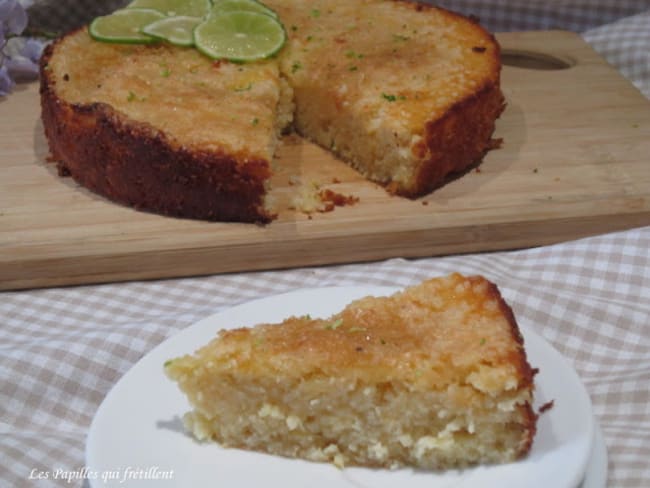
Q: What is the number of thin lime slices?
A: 5